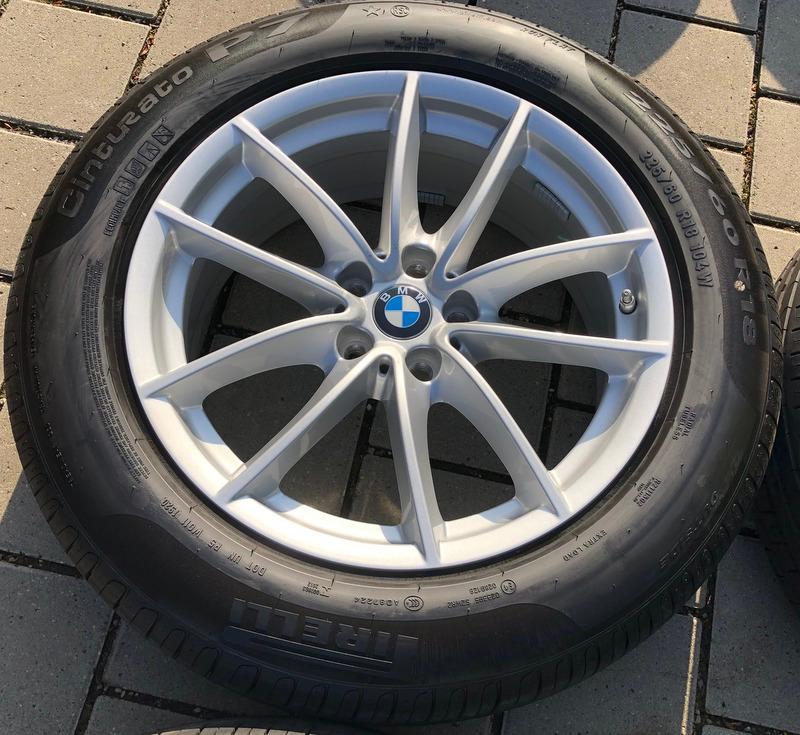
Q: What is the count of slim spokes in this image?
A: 10